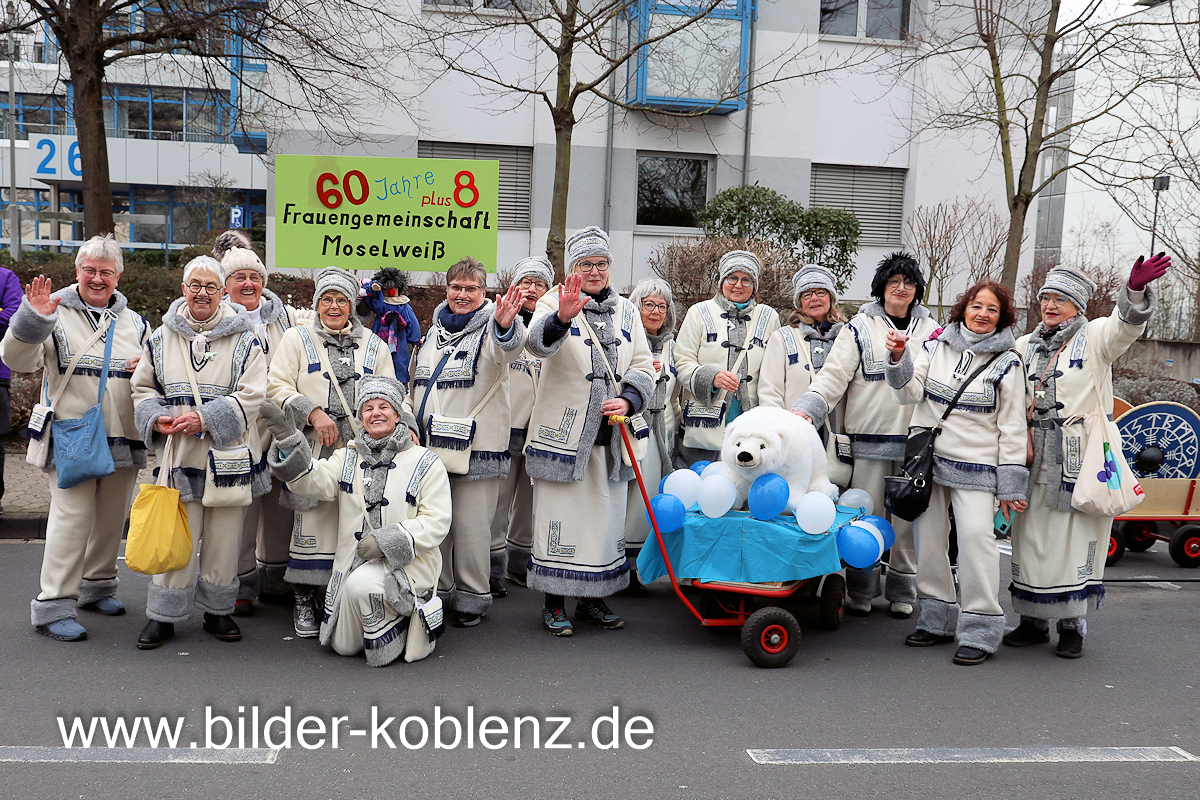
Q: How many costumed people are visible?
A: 14